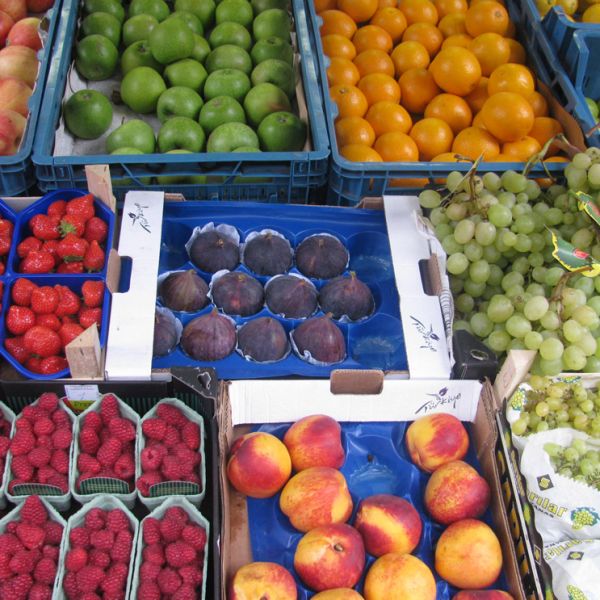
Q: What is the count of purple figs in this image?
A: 11